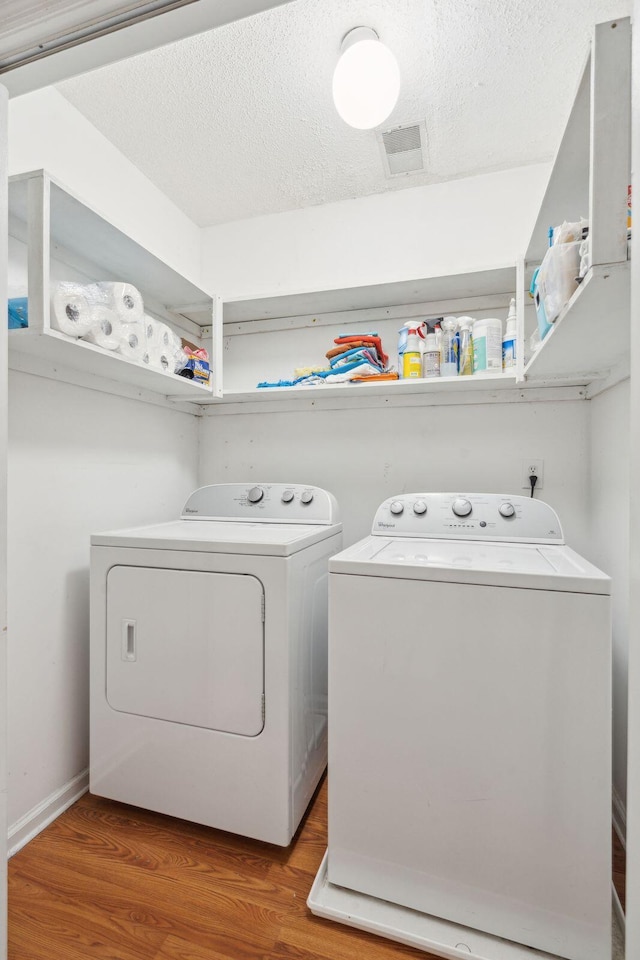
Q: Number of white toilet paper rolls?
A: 8